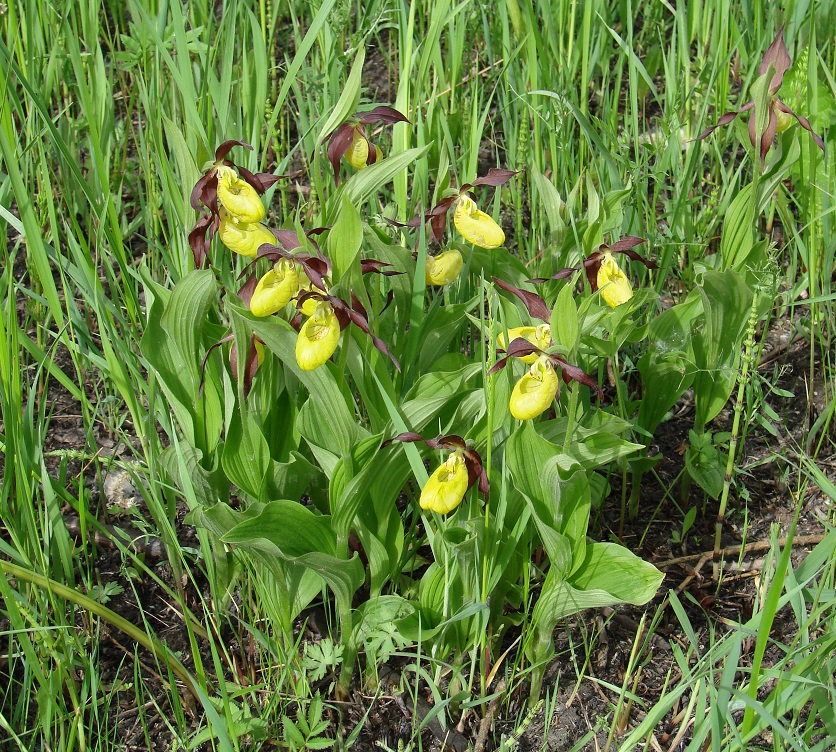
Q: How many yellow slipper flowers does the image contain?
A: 14